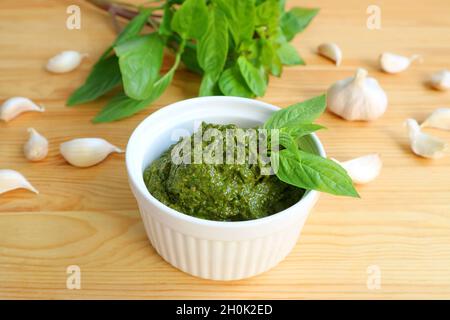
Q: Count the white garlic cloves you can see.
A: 11